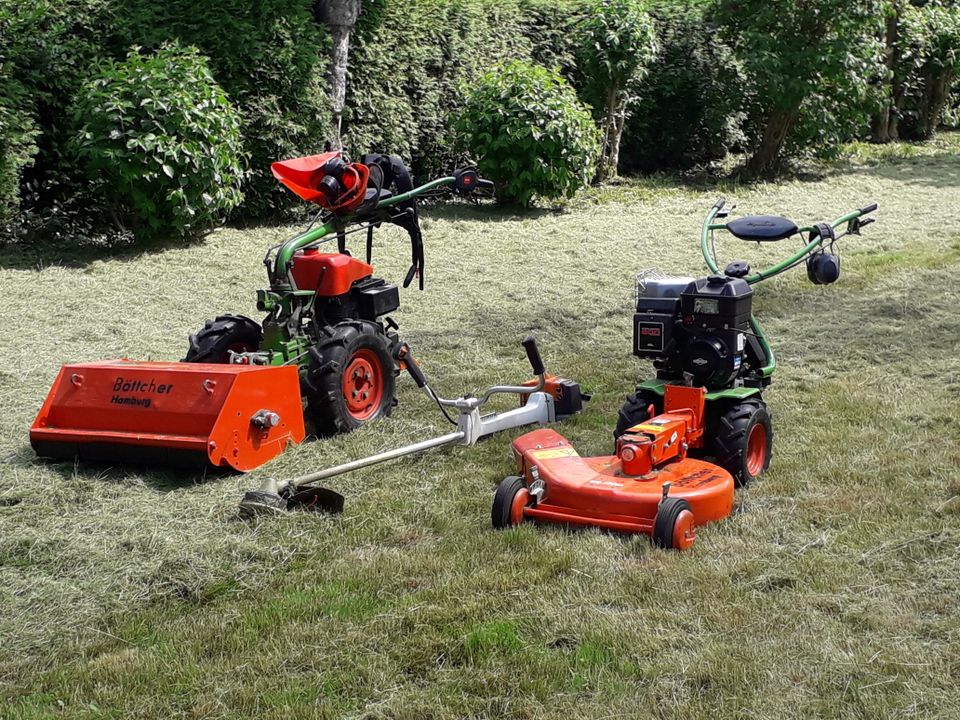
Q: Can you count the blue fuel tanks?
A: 0